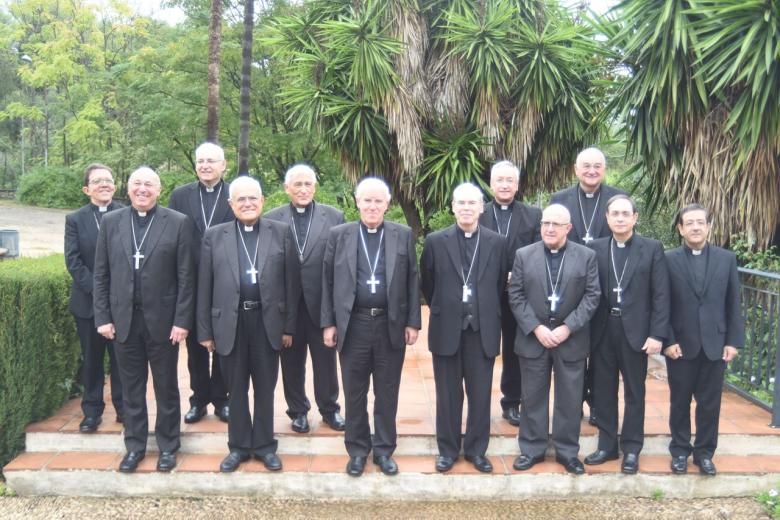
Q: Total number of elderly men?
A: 9